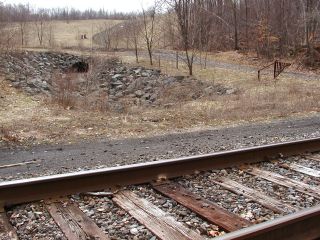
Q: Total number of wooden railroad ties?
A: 8